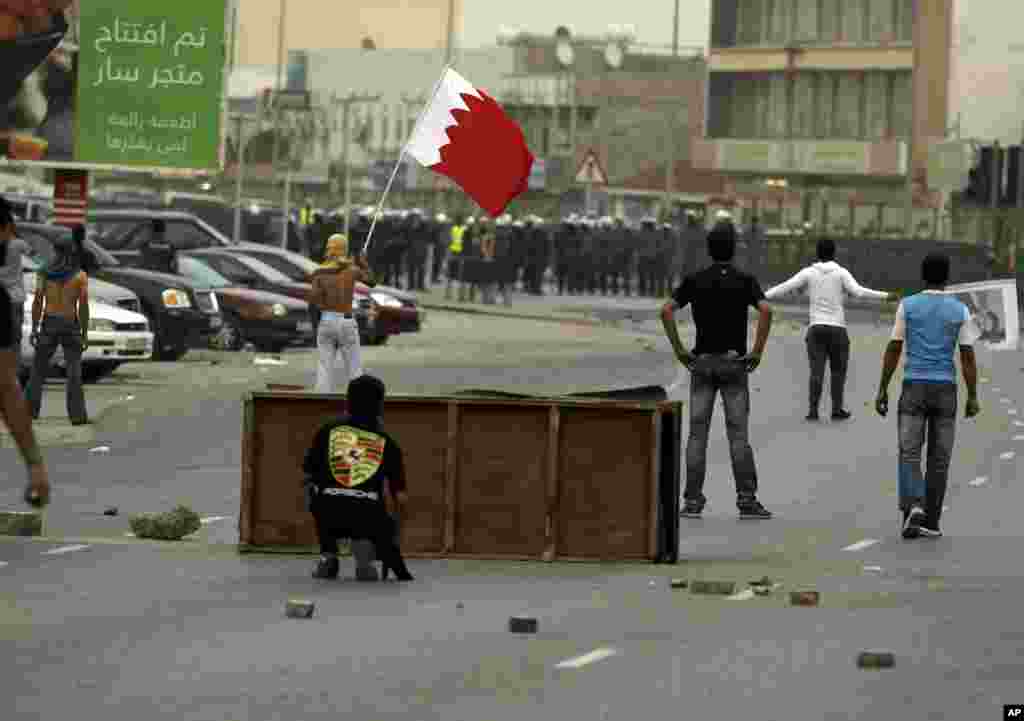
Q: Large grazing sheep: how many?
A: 0